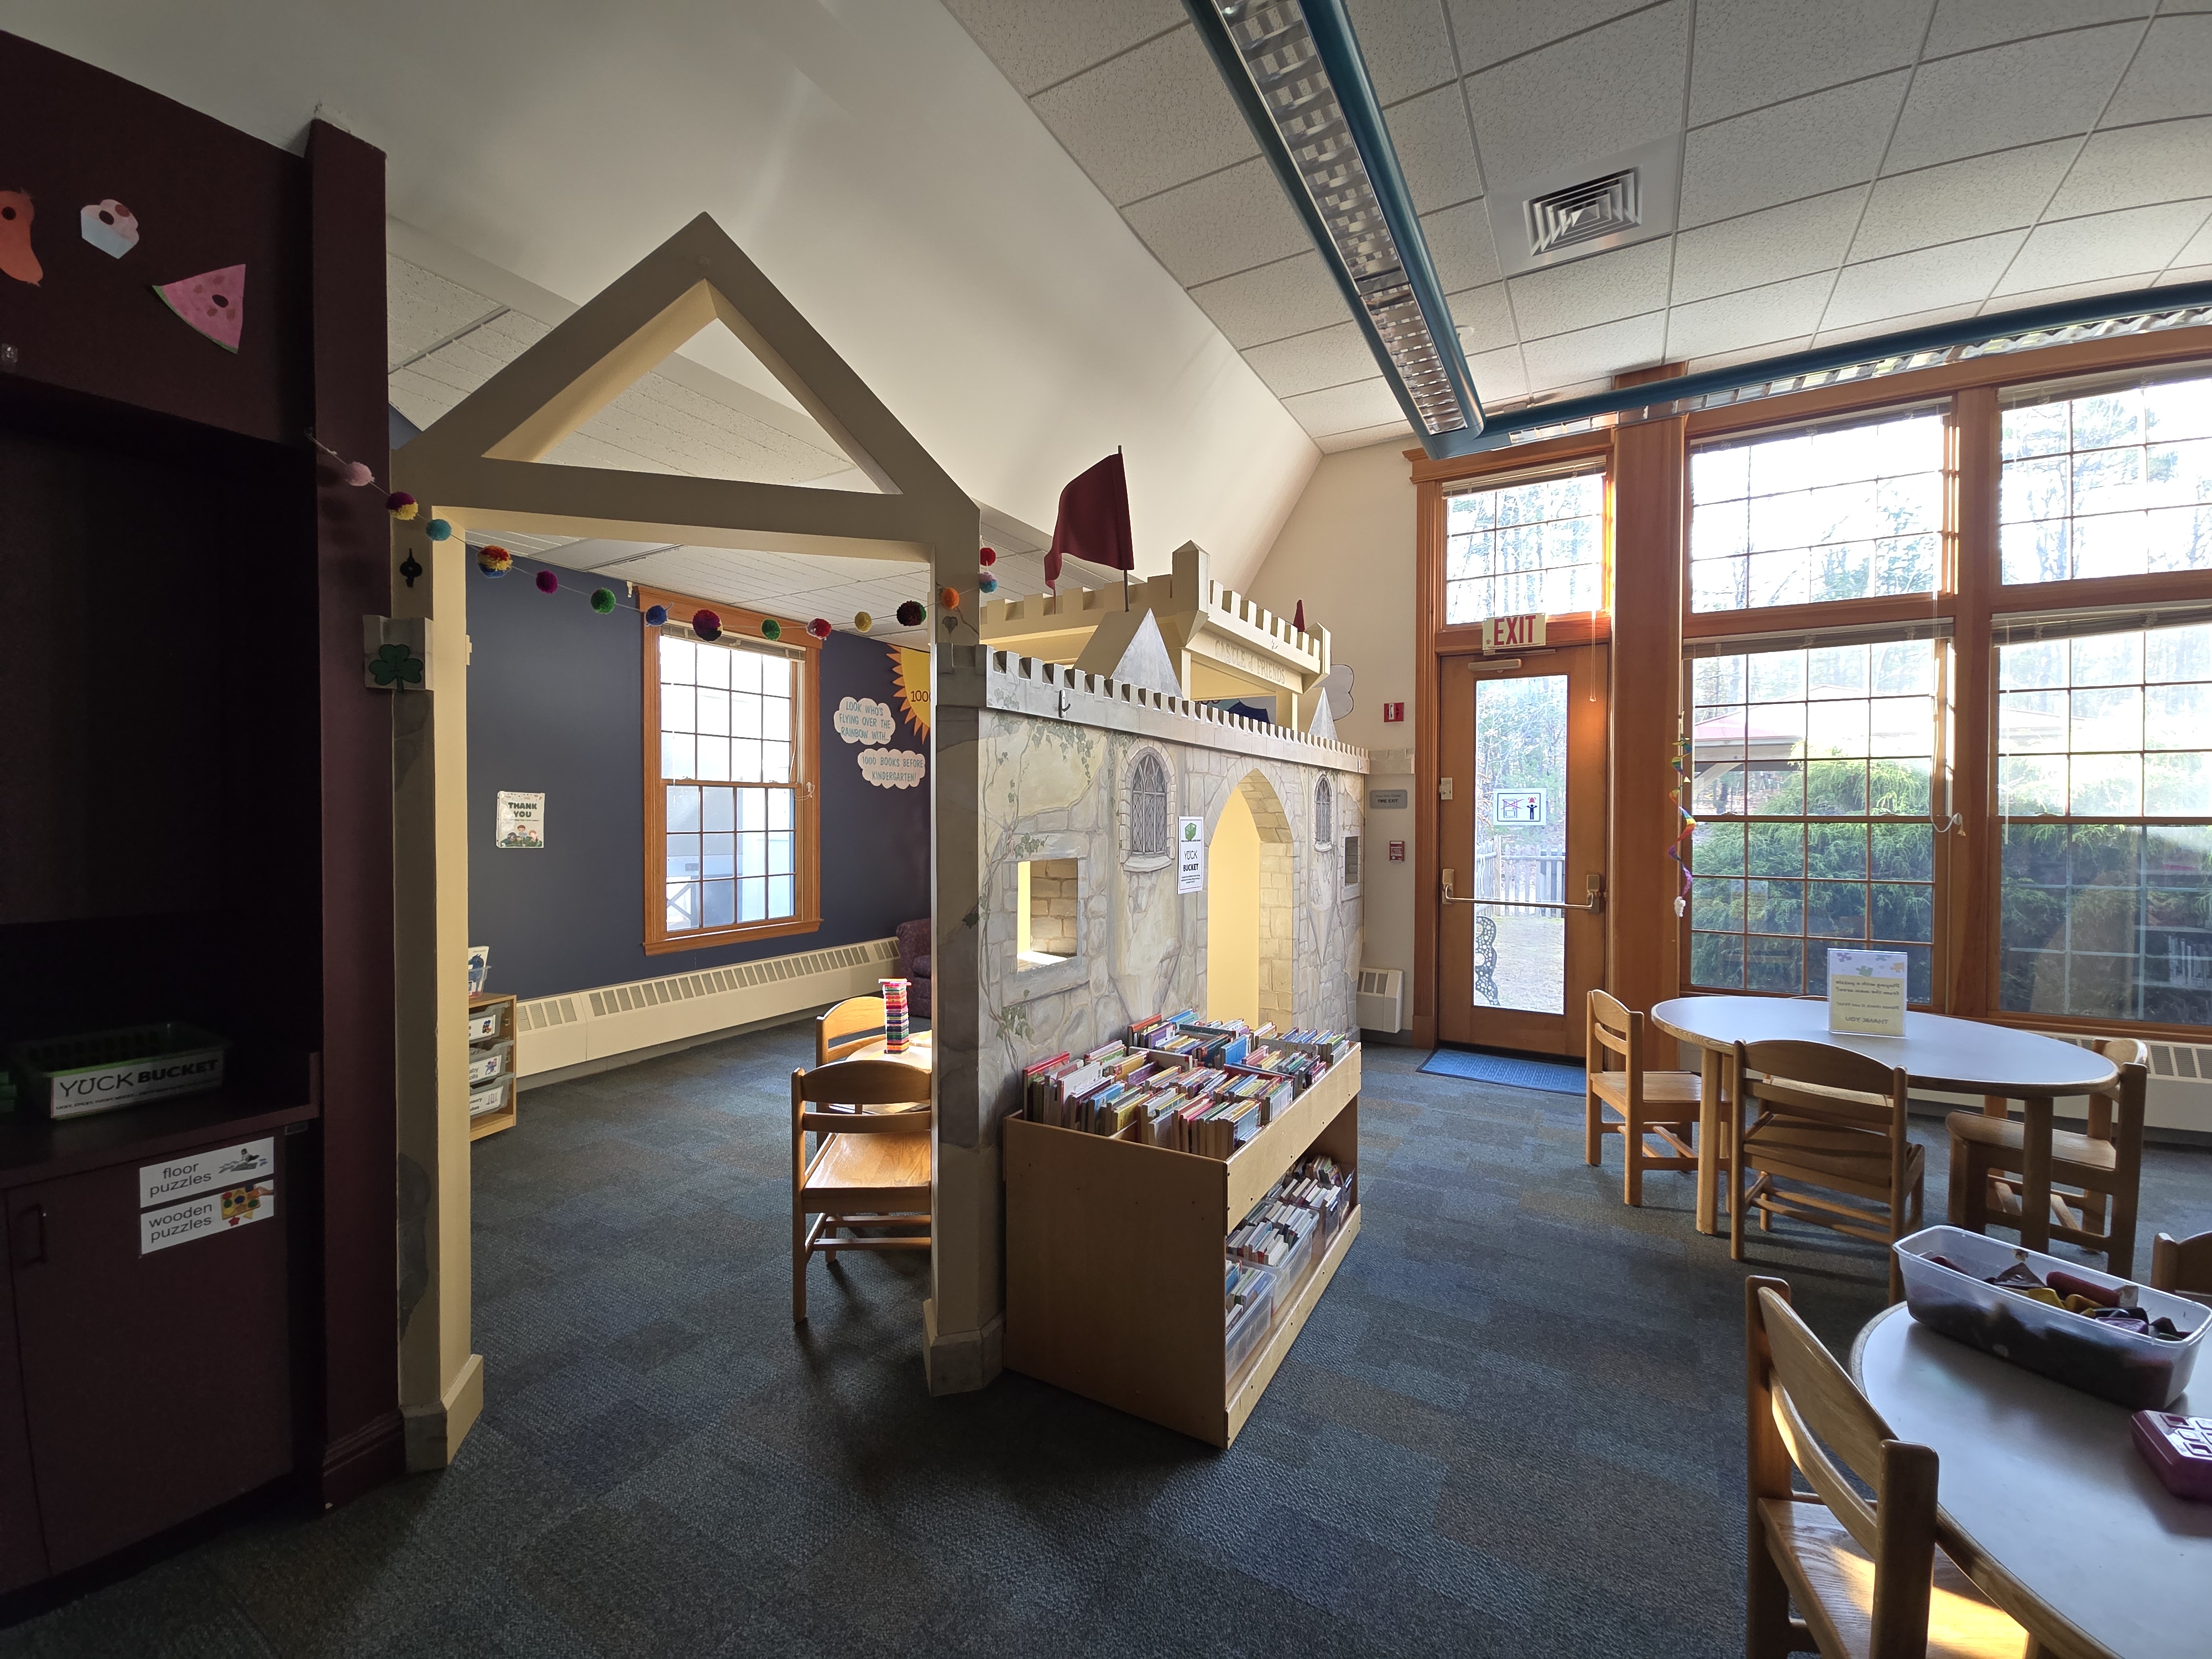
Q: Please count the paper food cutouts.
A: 3